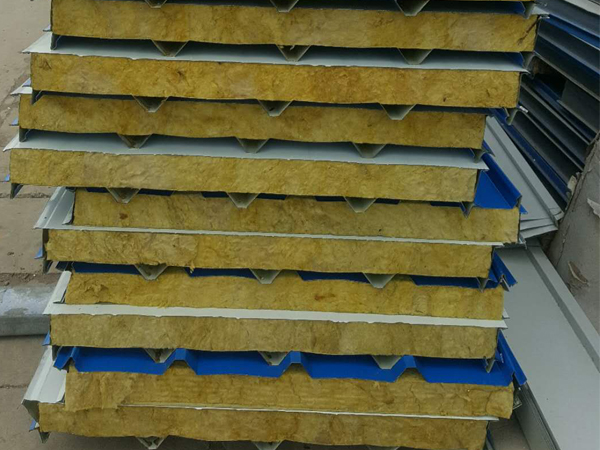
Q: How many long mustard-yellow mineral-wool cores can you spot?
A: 10